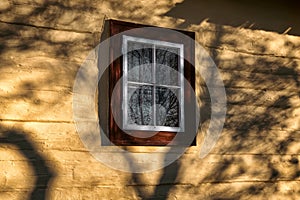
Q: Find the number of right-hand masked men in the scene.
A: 0